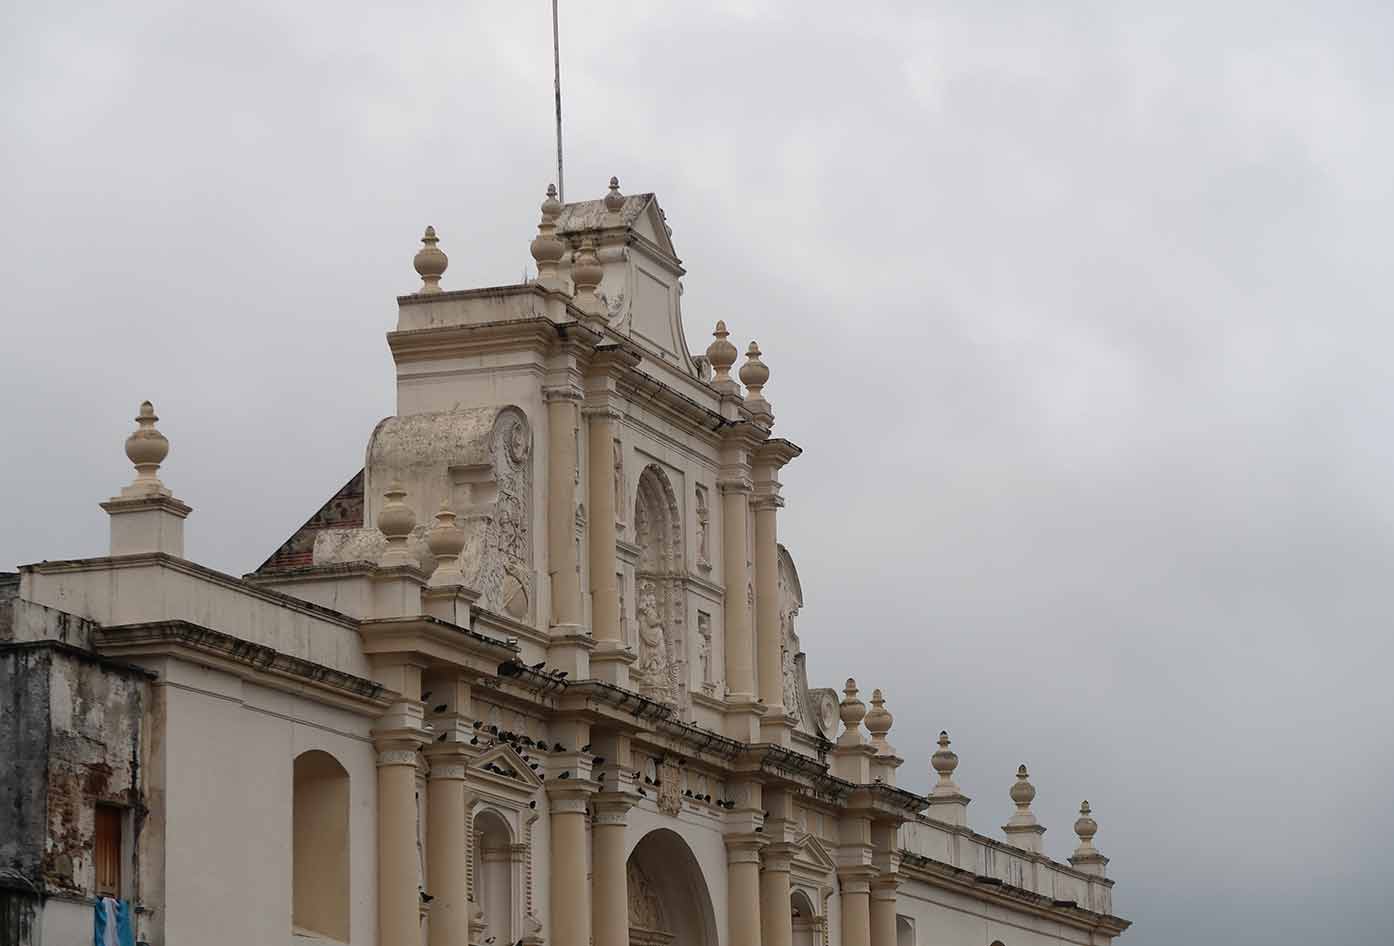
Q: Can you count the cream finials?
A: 15